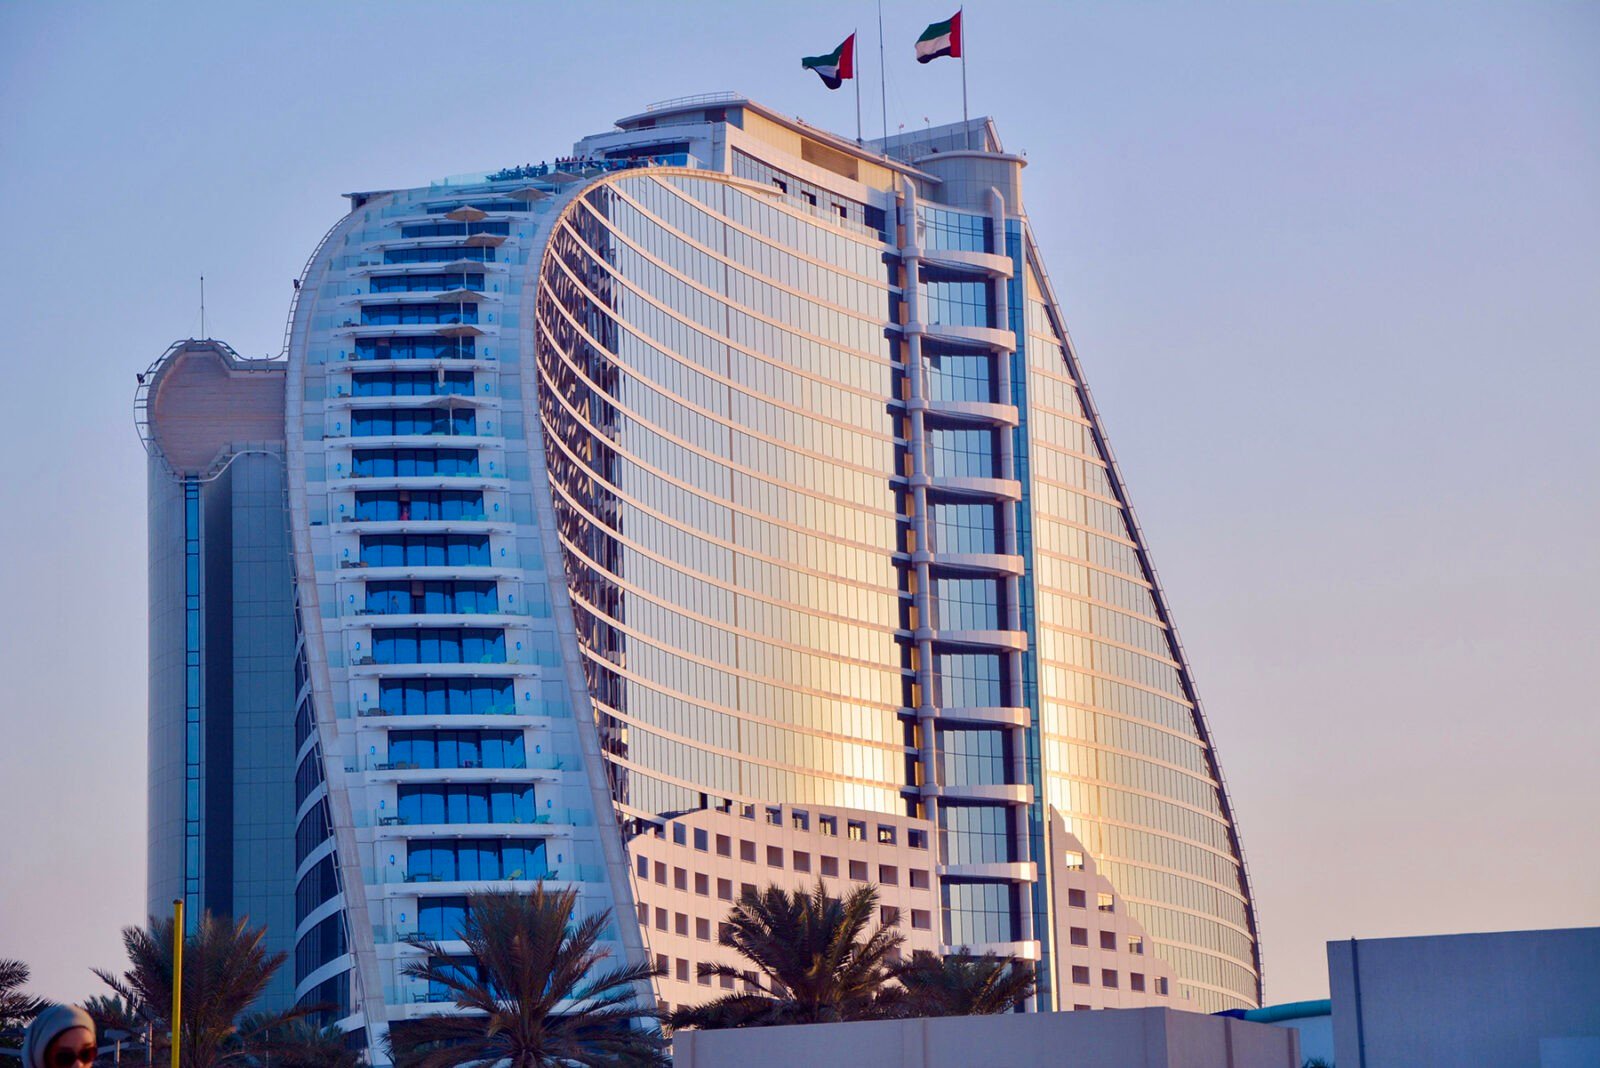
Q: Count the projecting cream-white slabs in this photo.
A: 10